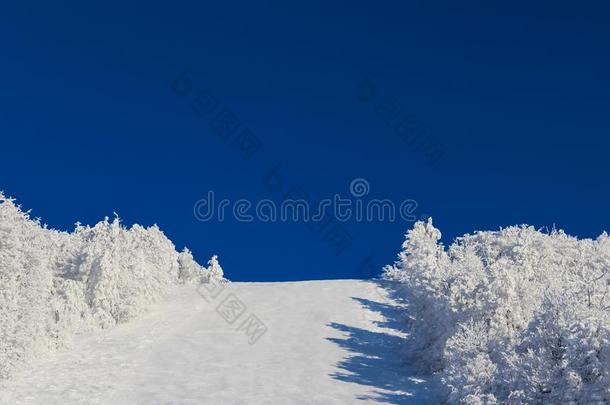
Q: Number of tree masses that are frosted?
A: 2